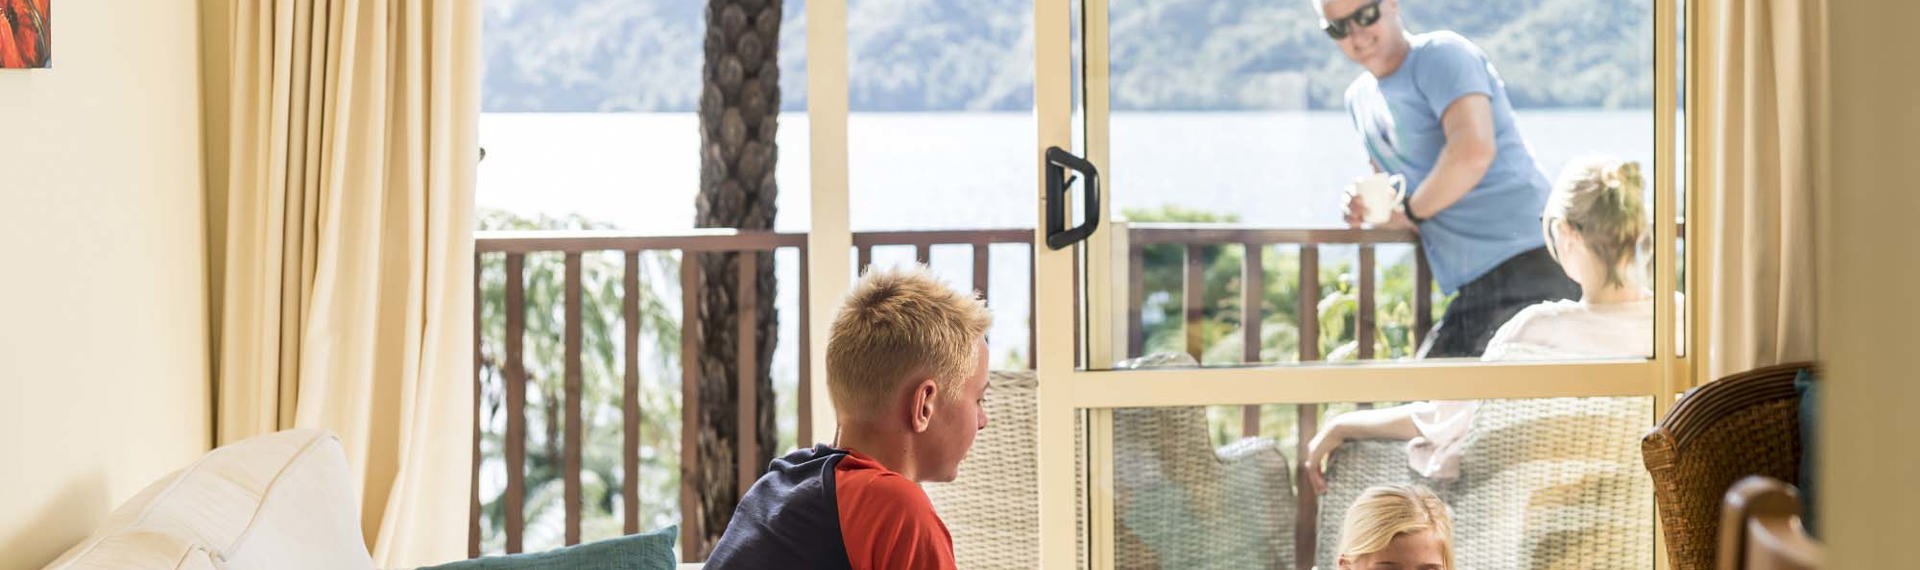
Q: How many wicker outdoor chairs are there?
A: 2